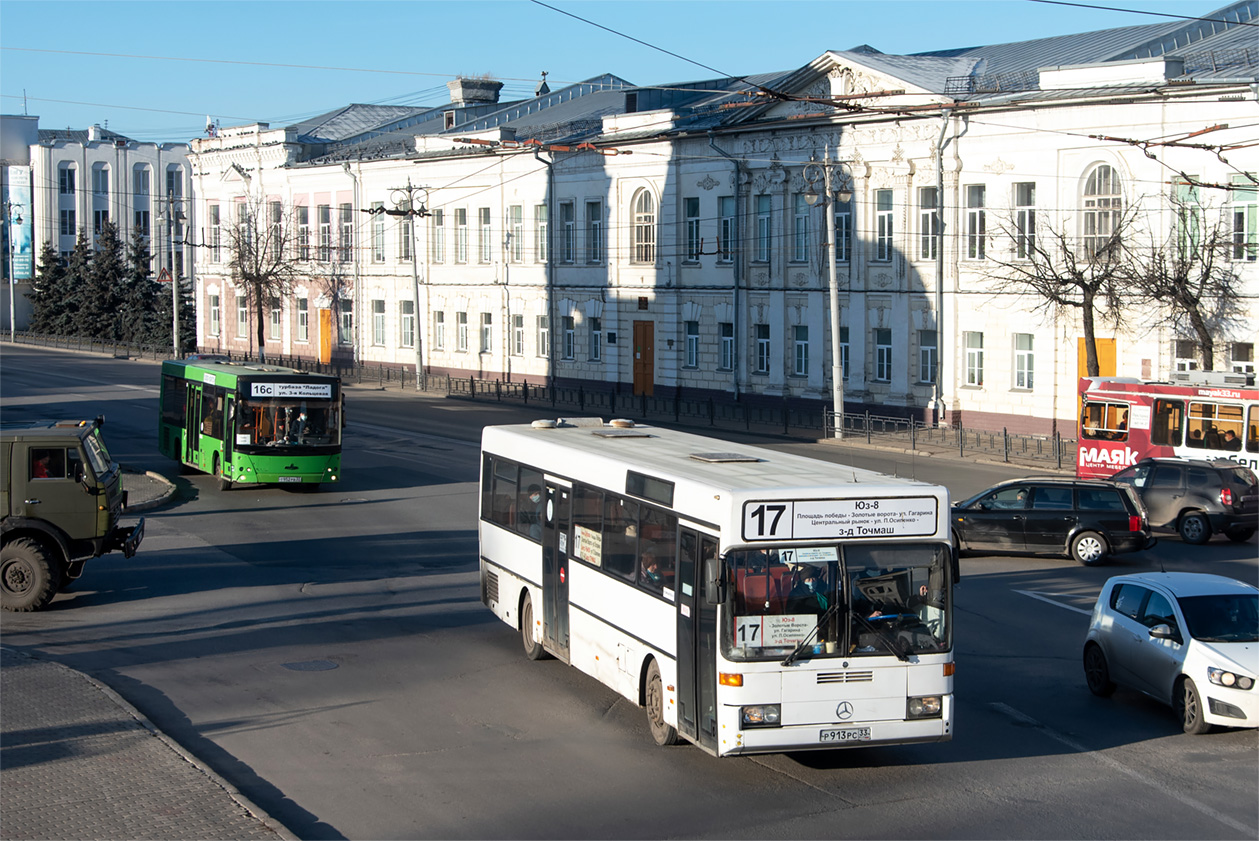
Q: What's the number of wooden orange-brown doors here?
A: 3